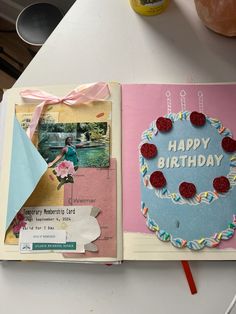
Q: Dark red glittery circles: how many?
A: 7